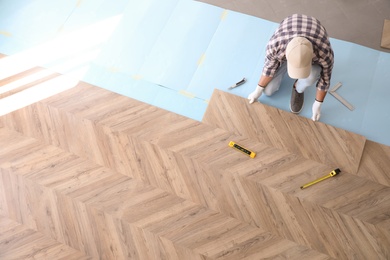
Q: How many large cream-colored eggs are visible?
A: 0